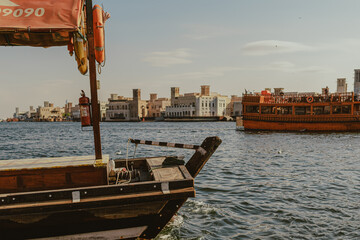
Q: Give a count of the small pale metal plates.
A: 2